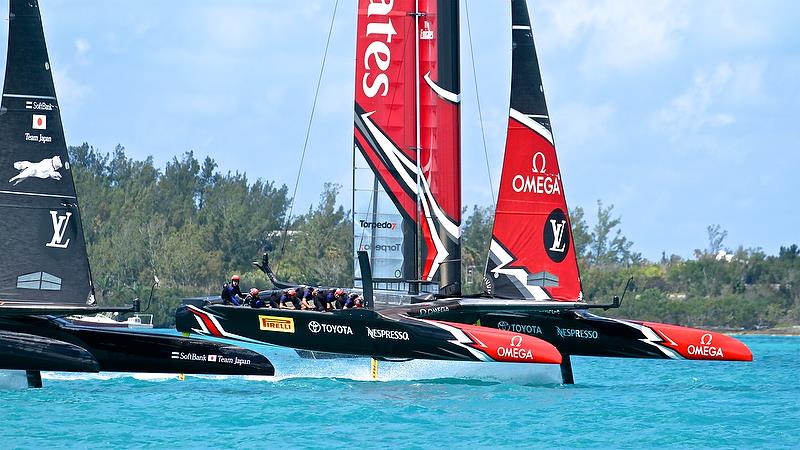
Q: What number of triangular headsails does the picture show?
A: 2